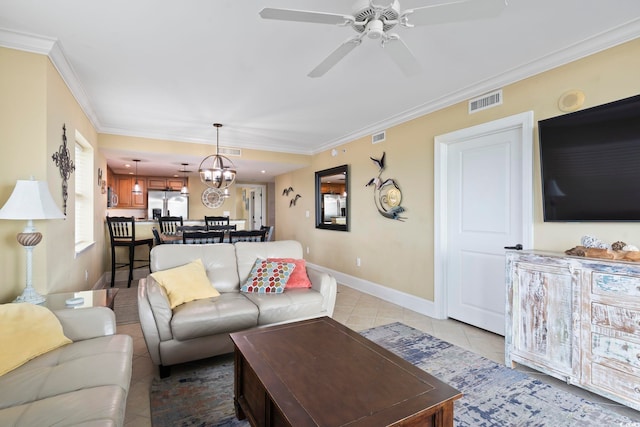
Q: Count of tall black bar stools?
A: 3